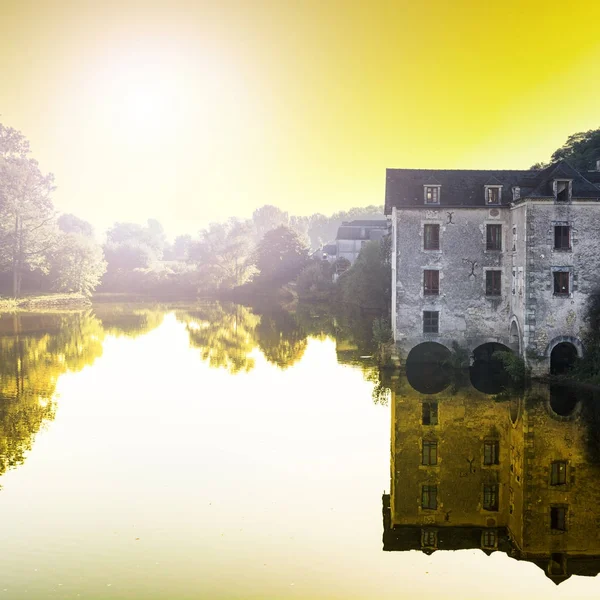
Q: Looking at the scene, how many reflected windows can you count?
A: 10